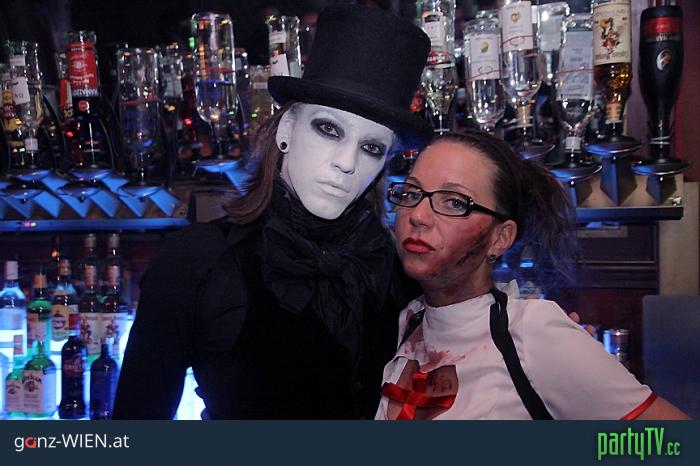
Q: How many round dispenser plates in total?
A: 10